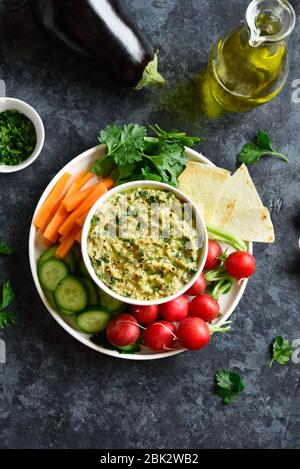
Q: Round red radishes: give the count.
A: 9